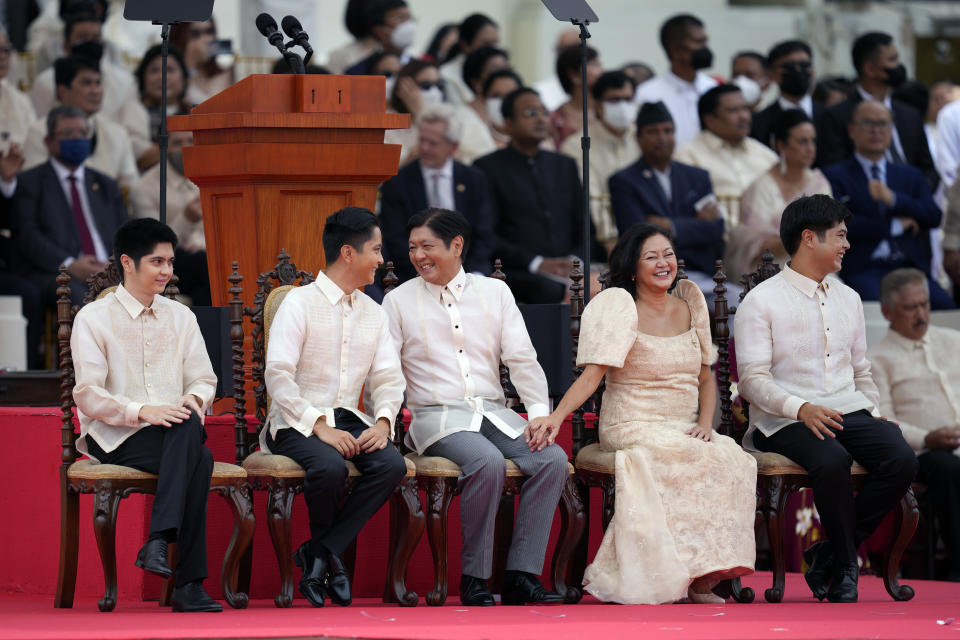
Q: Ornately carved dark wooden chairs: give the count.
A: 5